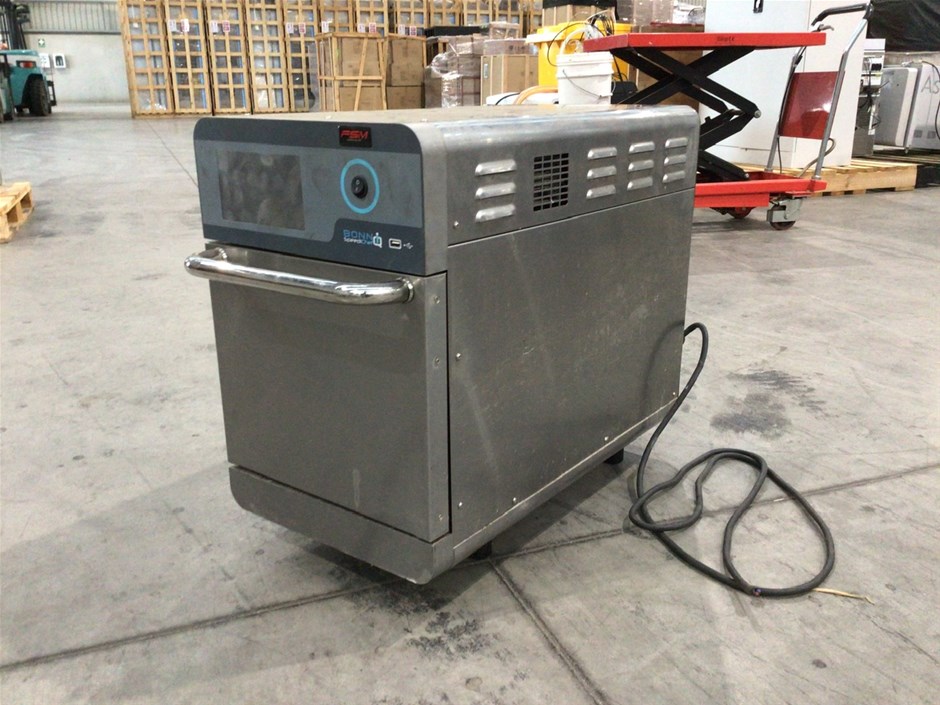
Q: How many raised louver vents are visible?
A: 12